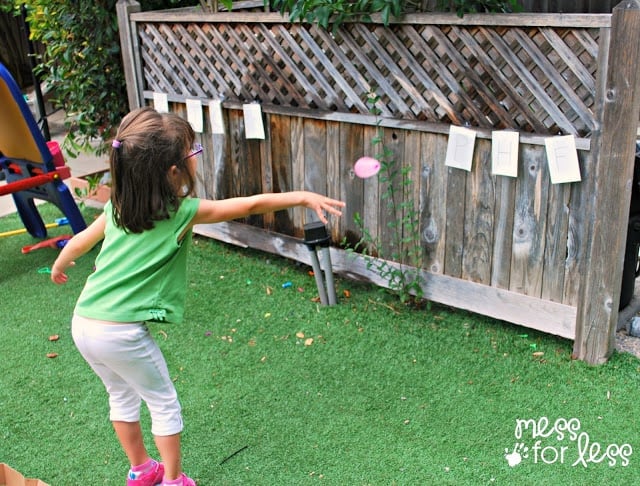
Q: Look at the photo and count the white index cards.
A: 7